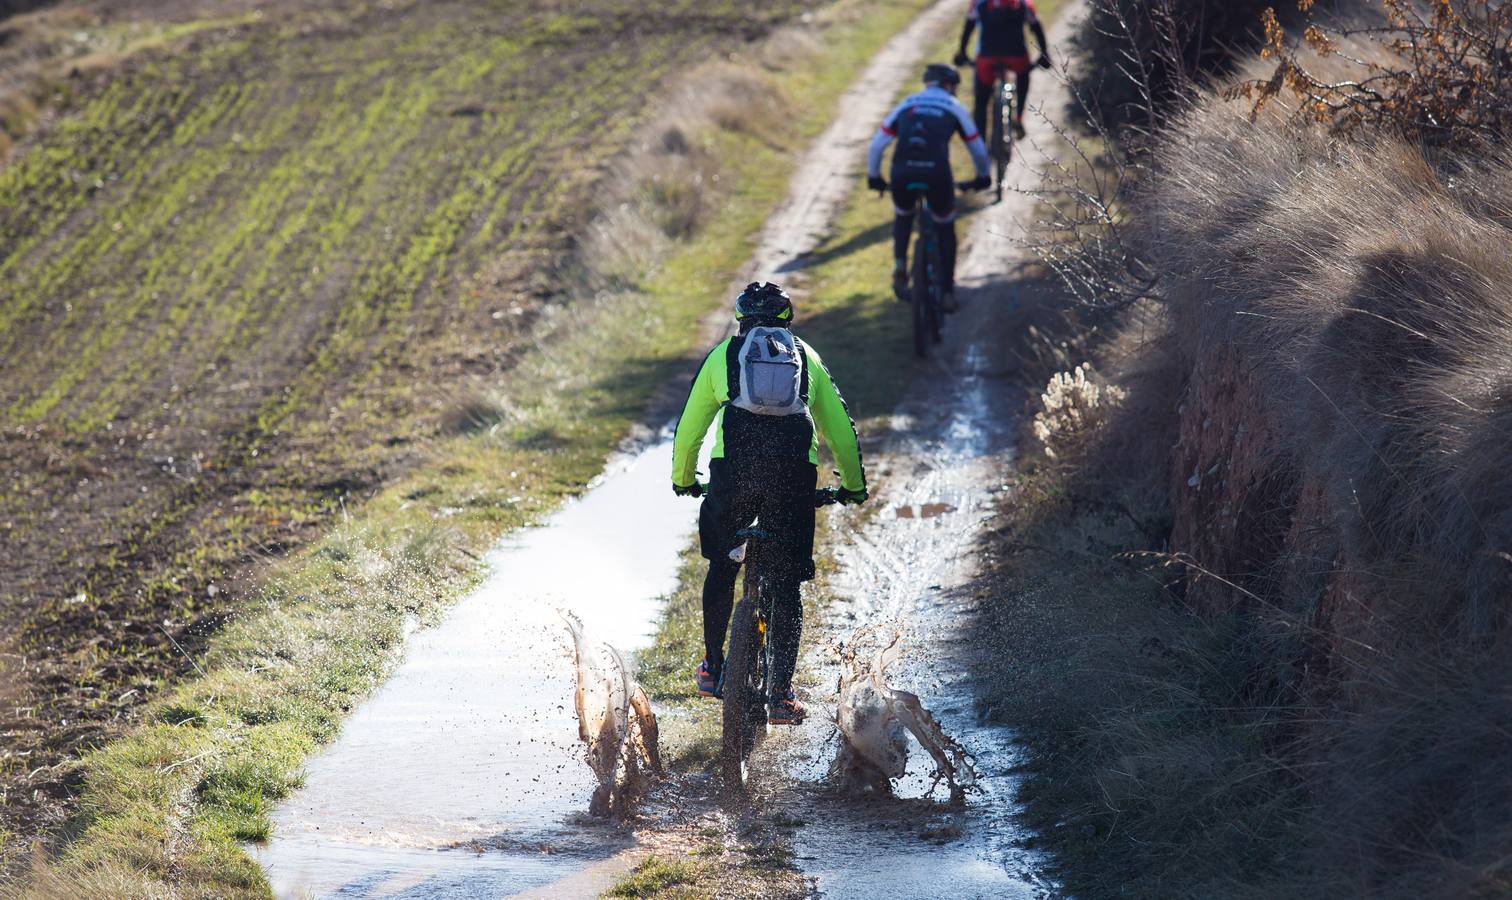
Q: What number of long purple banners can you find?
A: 0